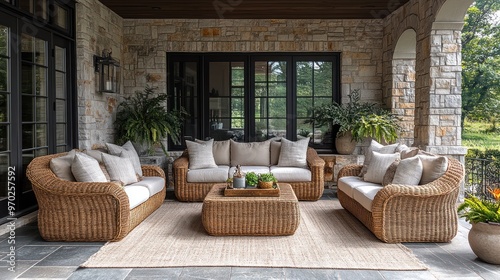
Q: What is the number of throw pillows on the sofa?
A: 2